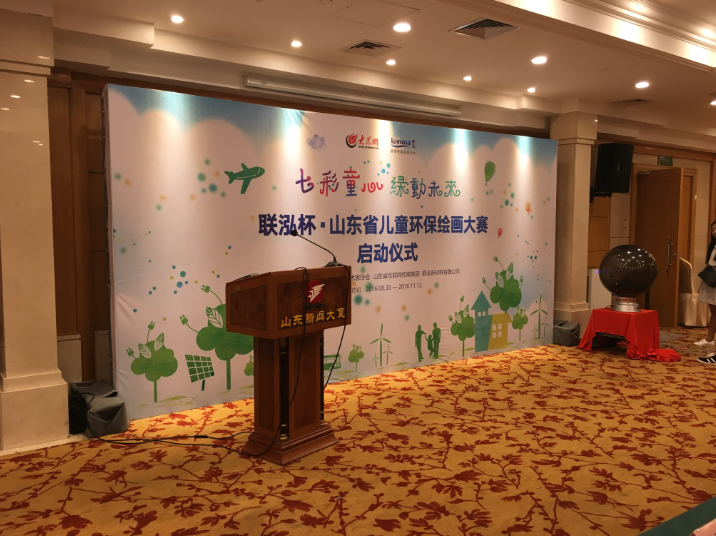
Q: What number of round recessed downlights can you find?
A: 9